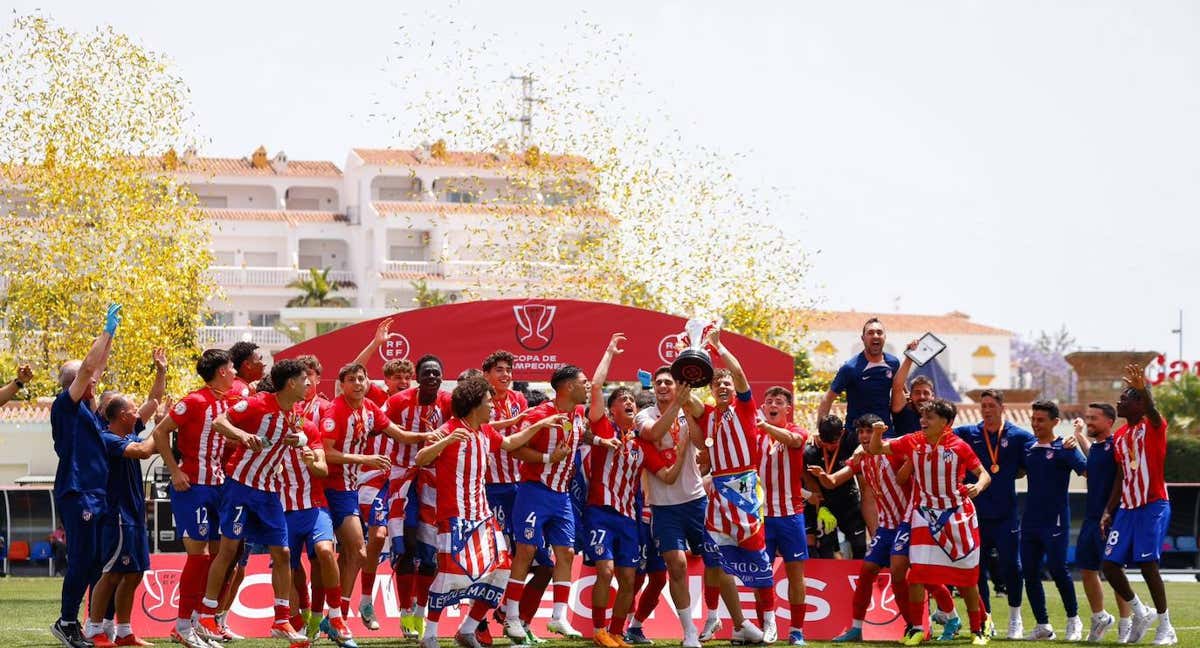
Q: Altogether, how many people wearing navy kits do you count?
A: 8